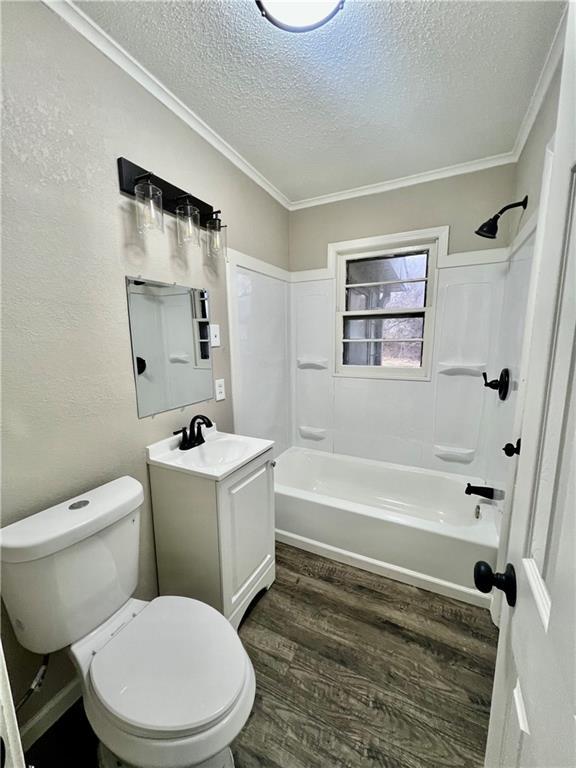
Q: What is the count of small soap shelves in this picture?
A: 4